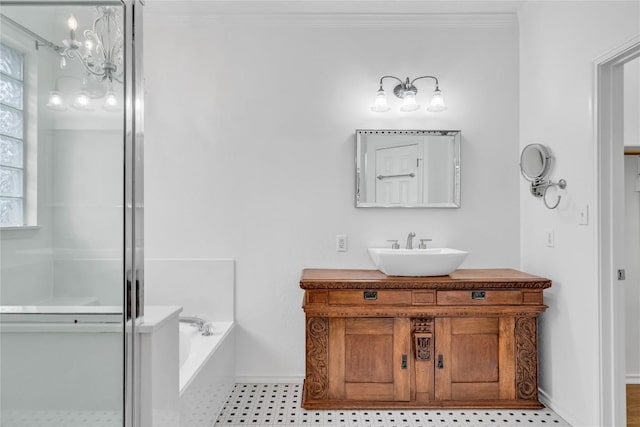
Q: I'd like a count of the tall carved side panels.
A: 2